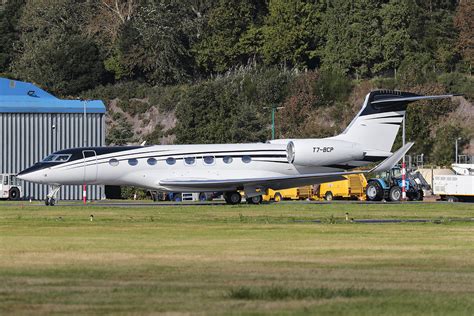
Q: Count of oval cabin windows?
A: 8